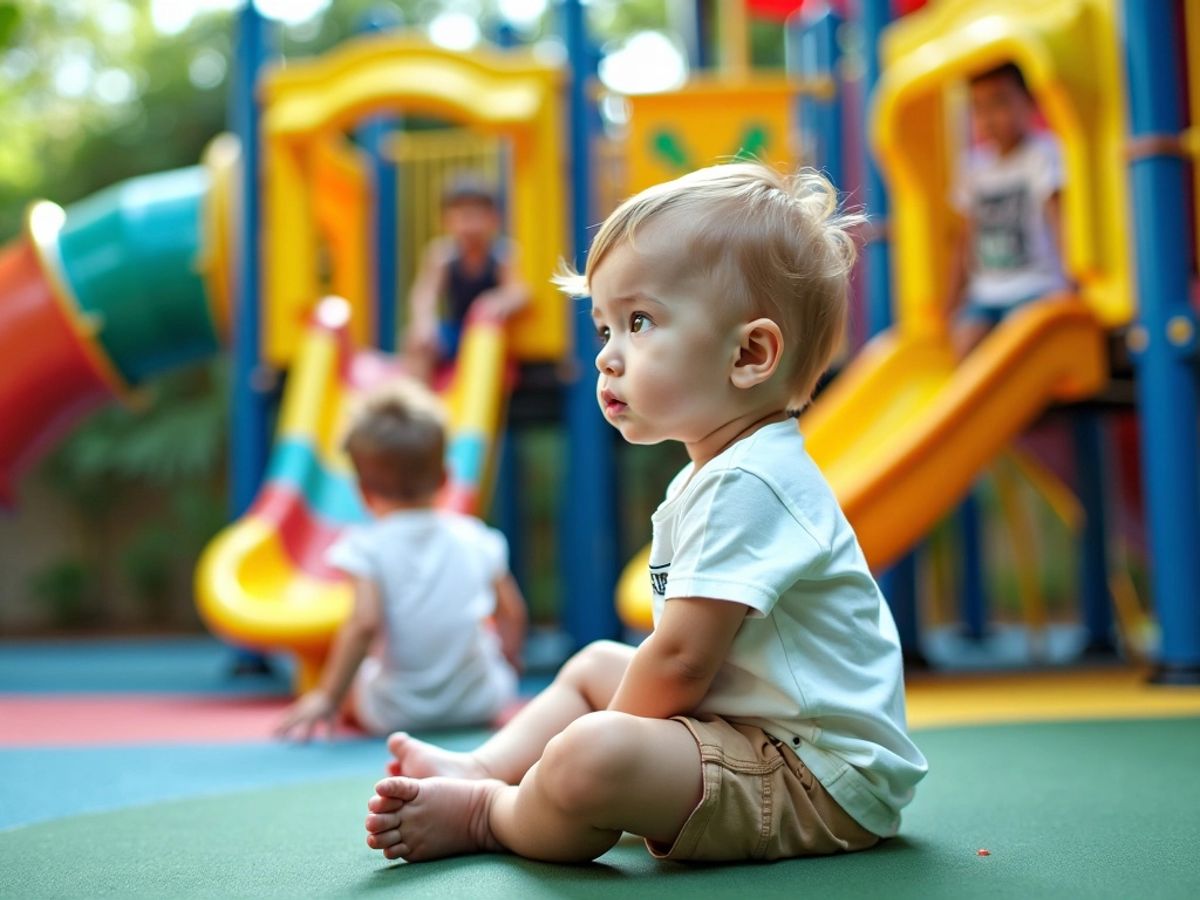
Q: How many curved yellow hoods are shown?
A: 2